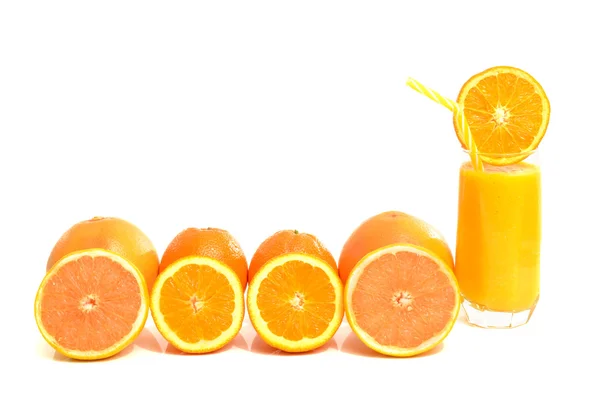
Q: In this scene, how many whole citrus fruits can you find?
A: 4